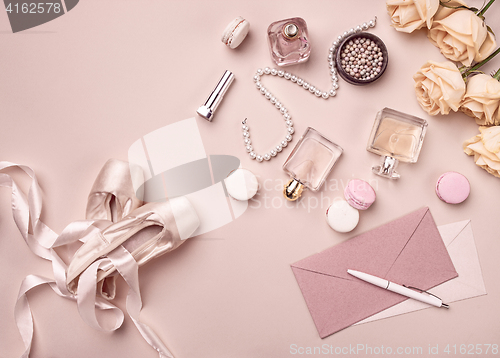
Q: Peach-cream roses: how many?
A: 5